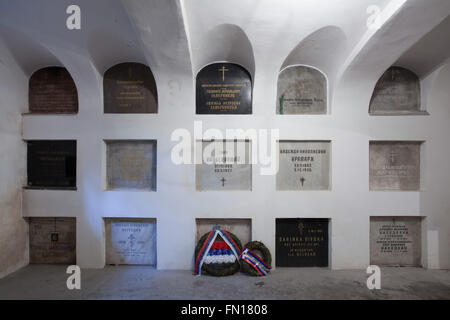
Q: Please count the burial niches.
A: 15